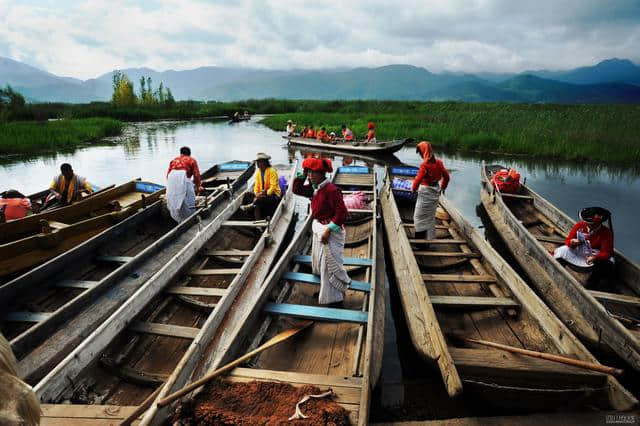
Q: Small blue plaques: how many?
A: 4